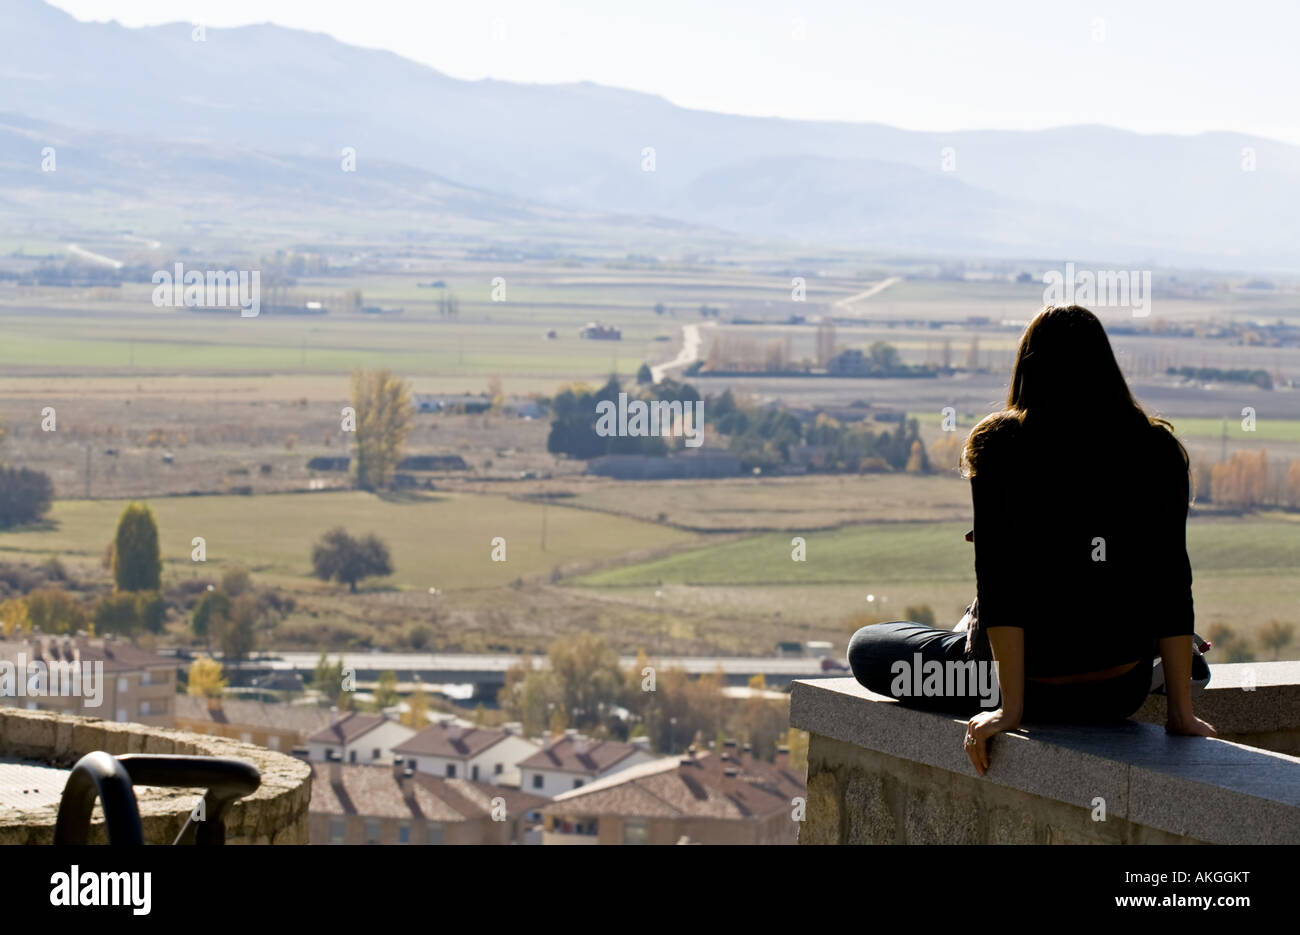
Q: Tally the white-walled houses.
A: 3